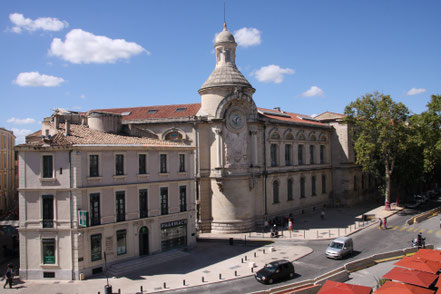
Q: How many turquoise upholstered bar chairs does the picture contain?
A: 0